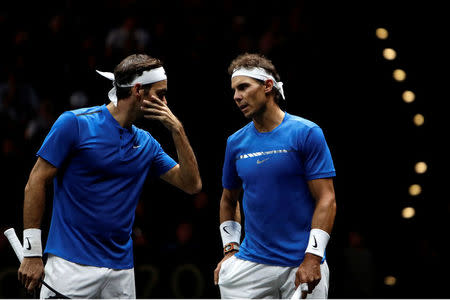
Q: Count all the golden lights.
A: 9